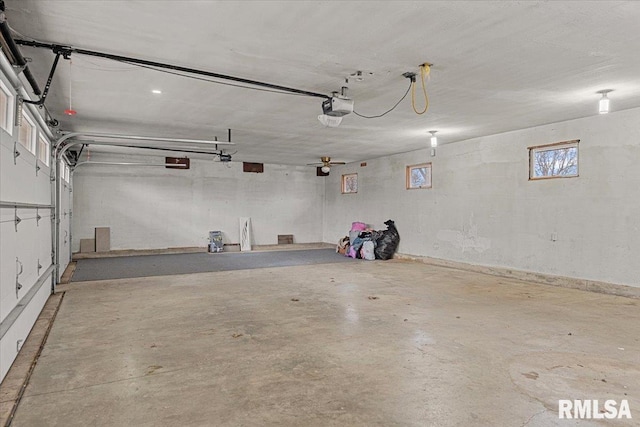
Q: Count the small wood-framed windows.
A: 3